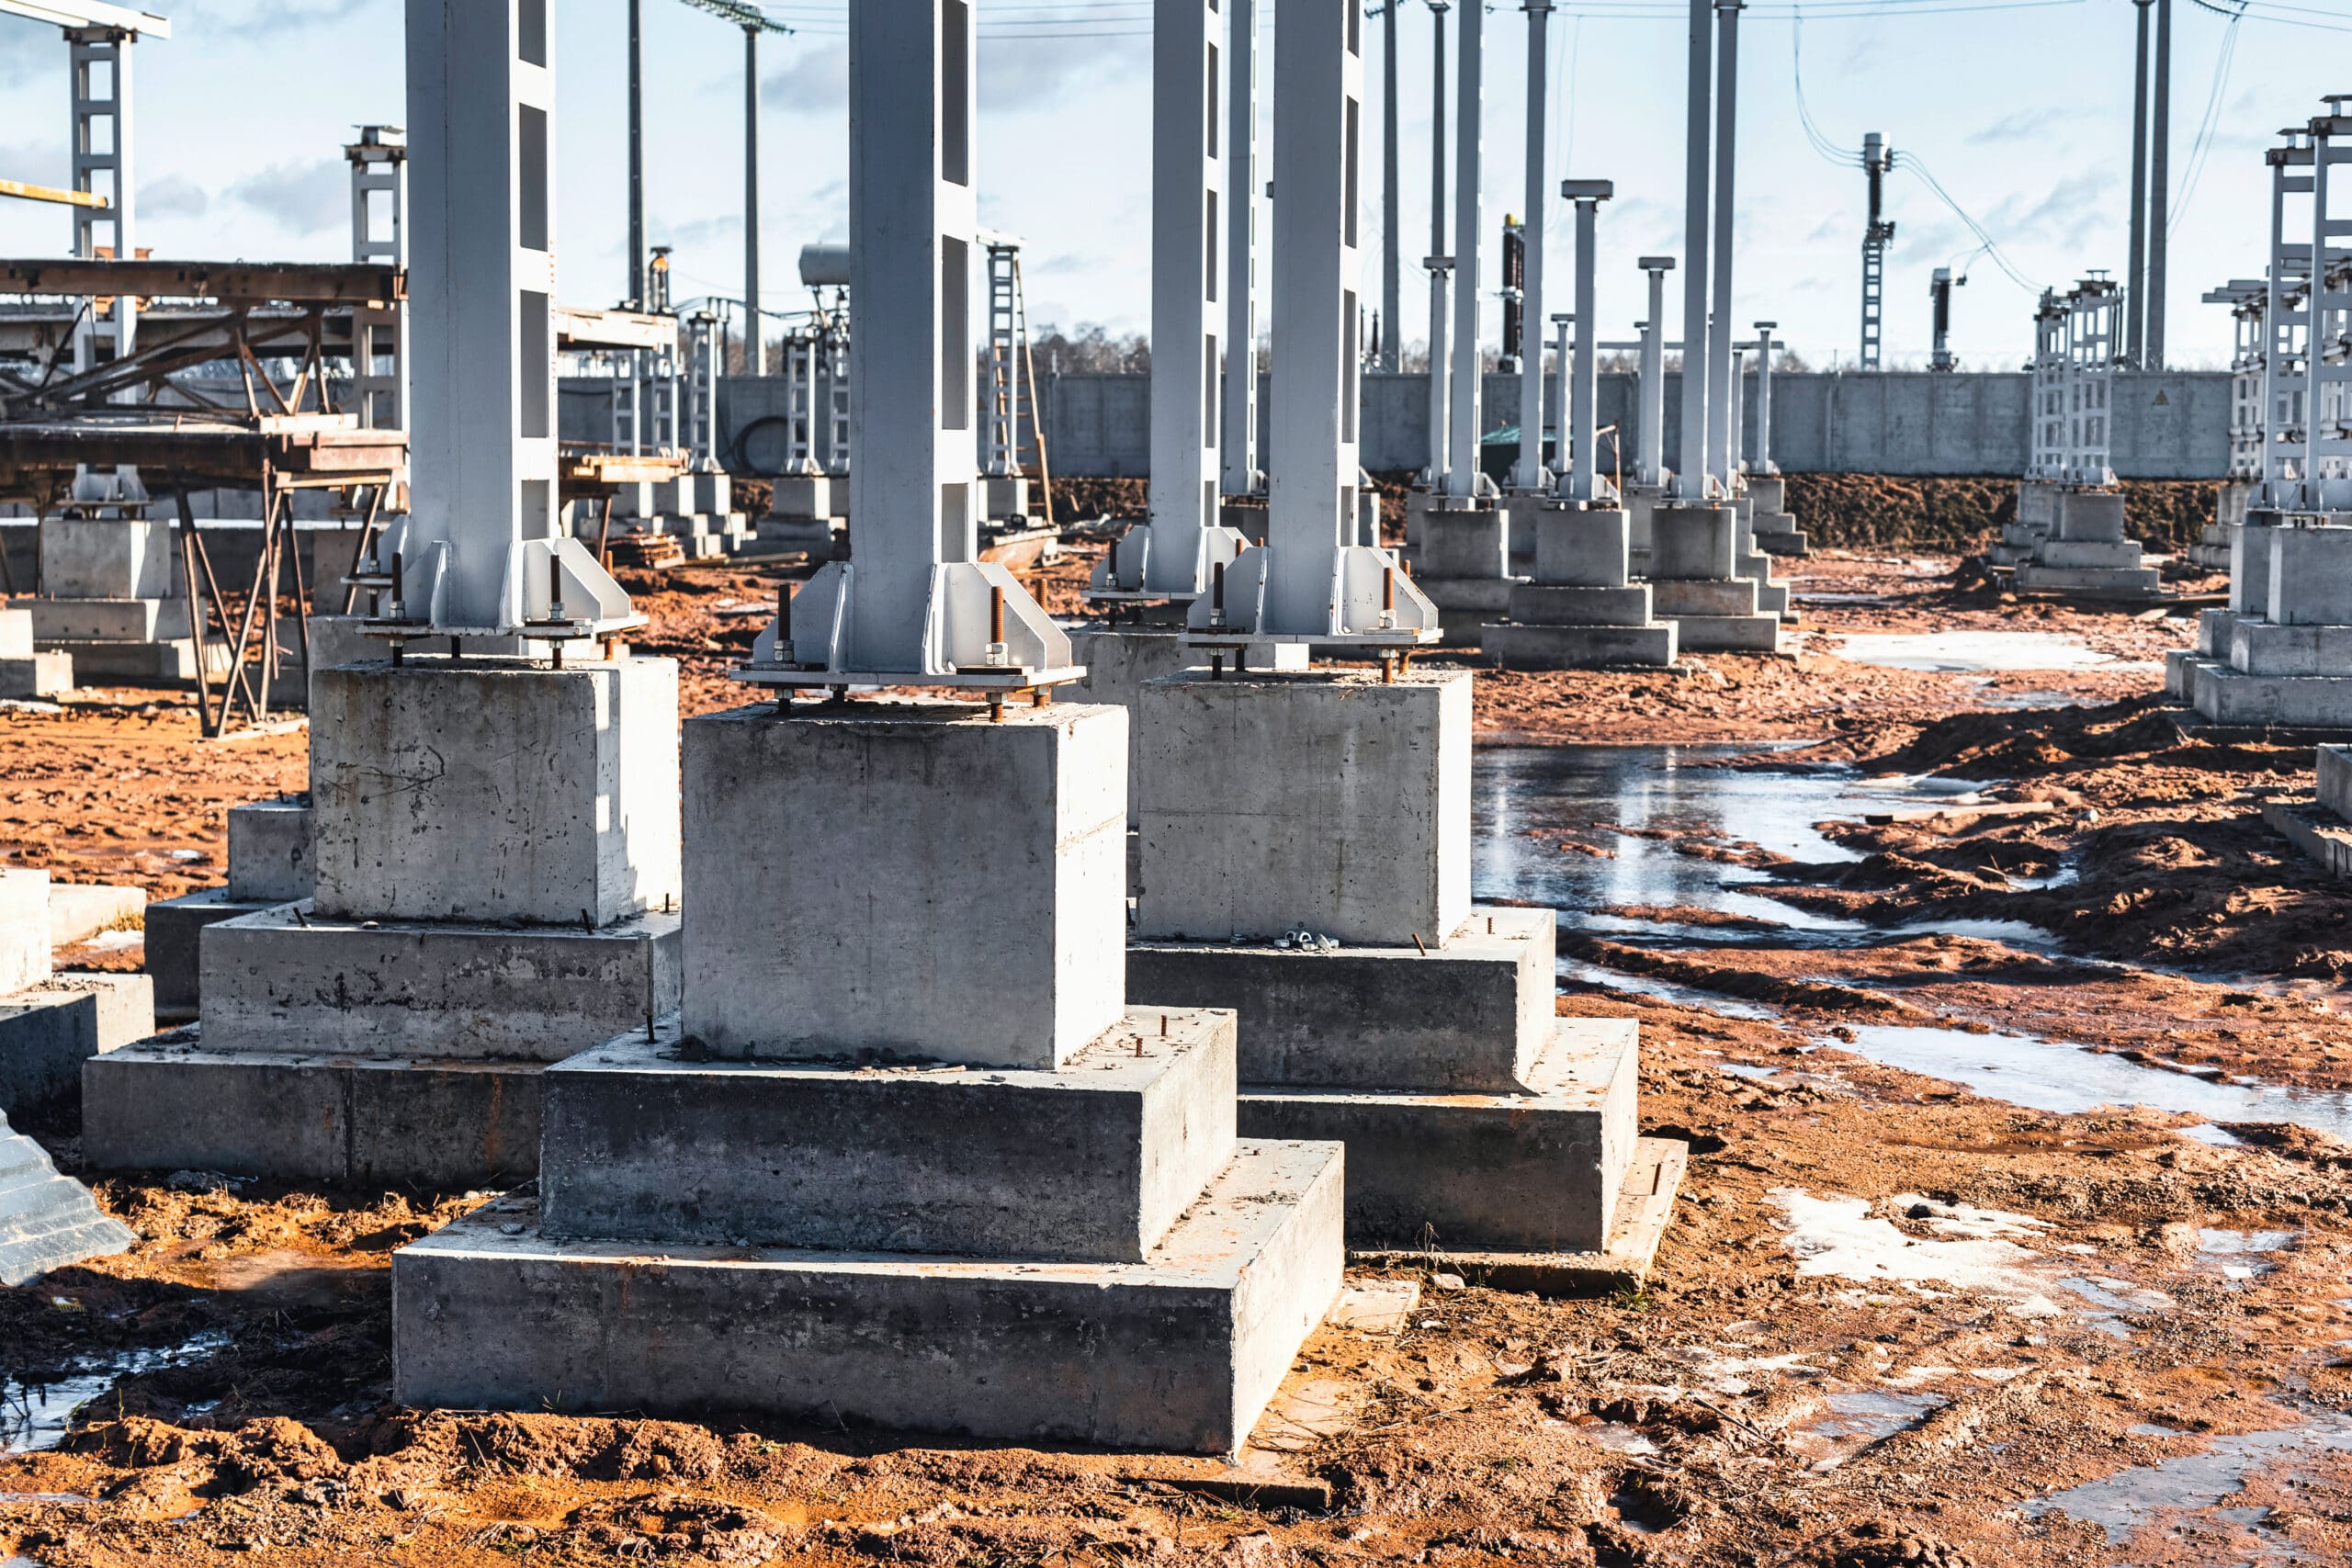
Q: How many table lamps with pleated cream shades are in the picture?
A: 0